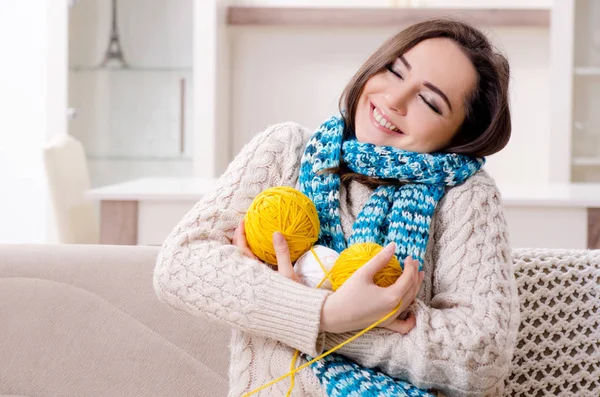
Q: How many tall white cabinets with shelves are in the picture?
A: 2